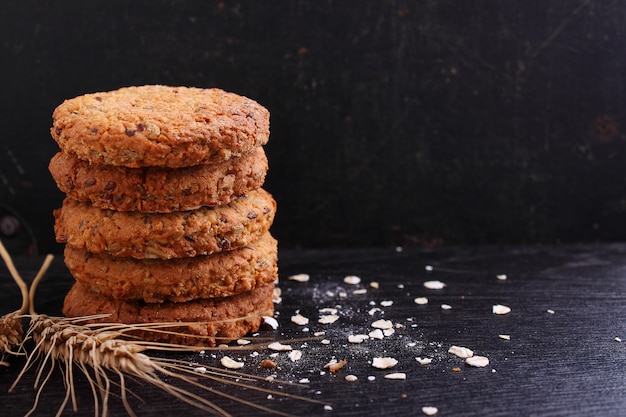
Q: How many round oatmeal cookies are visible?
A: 5